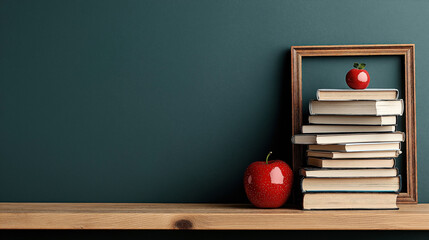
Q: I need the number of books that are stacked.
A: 11